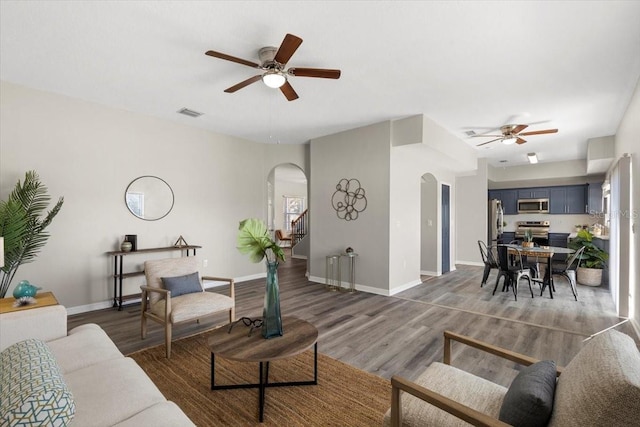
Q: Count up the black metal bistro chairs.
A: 4